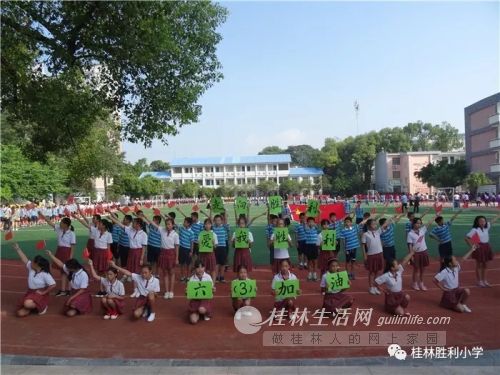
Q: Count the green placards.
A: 12